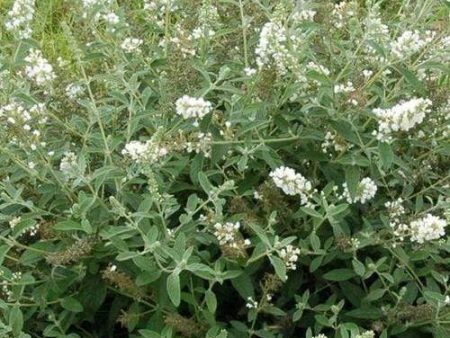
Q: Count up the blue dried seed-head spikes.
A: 0